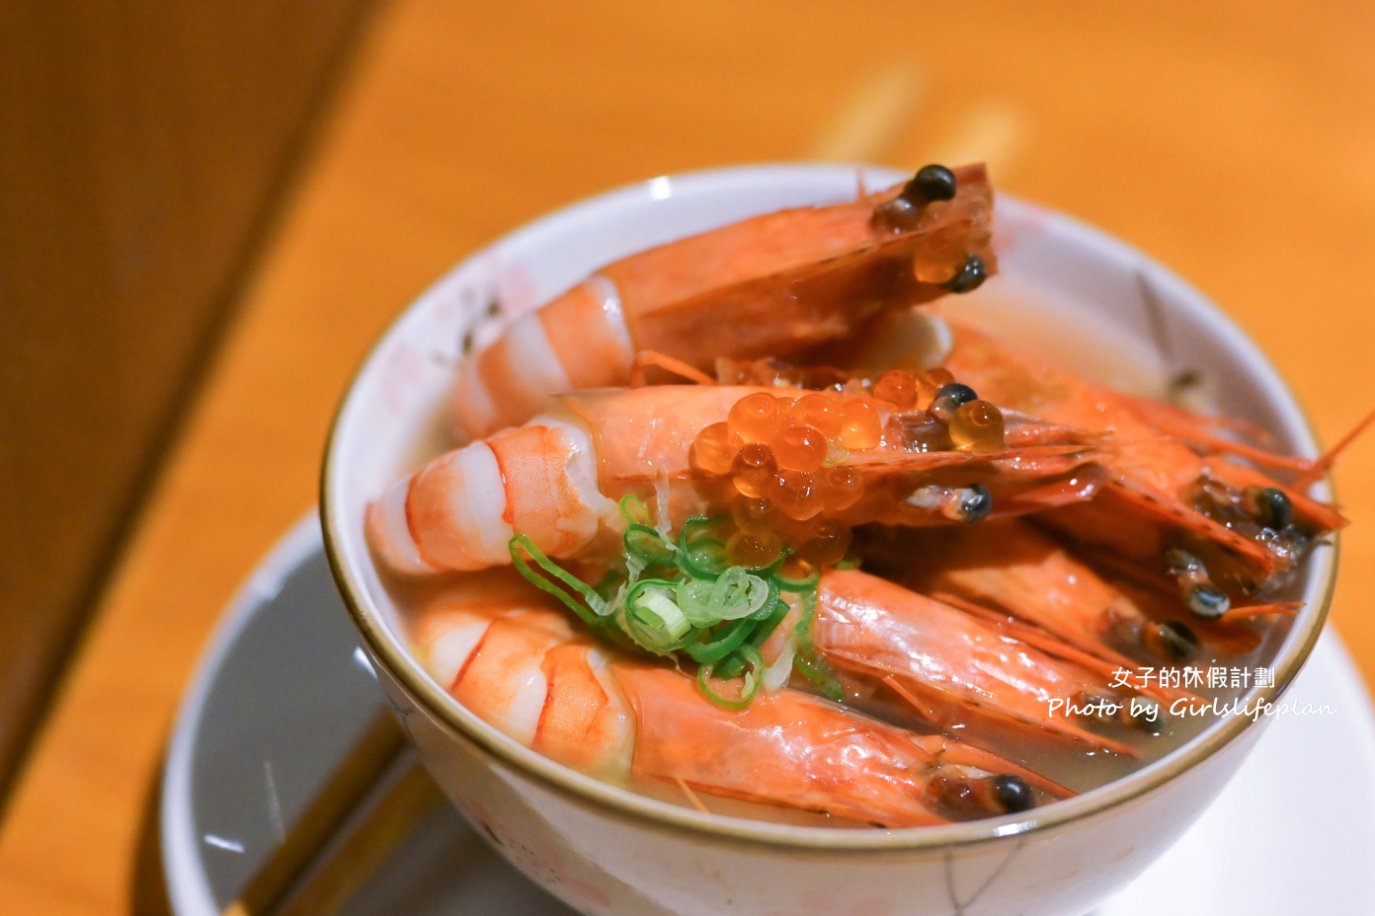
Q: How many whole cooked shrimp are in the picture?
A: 6